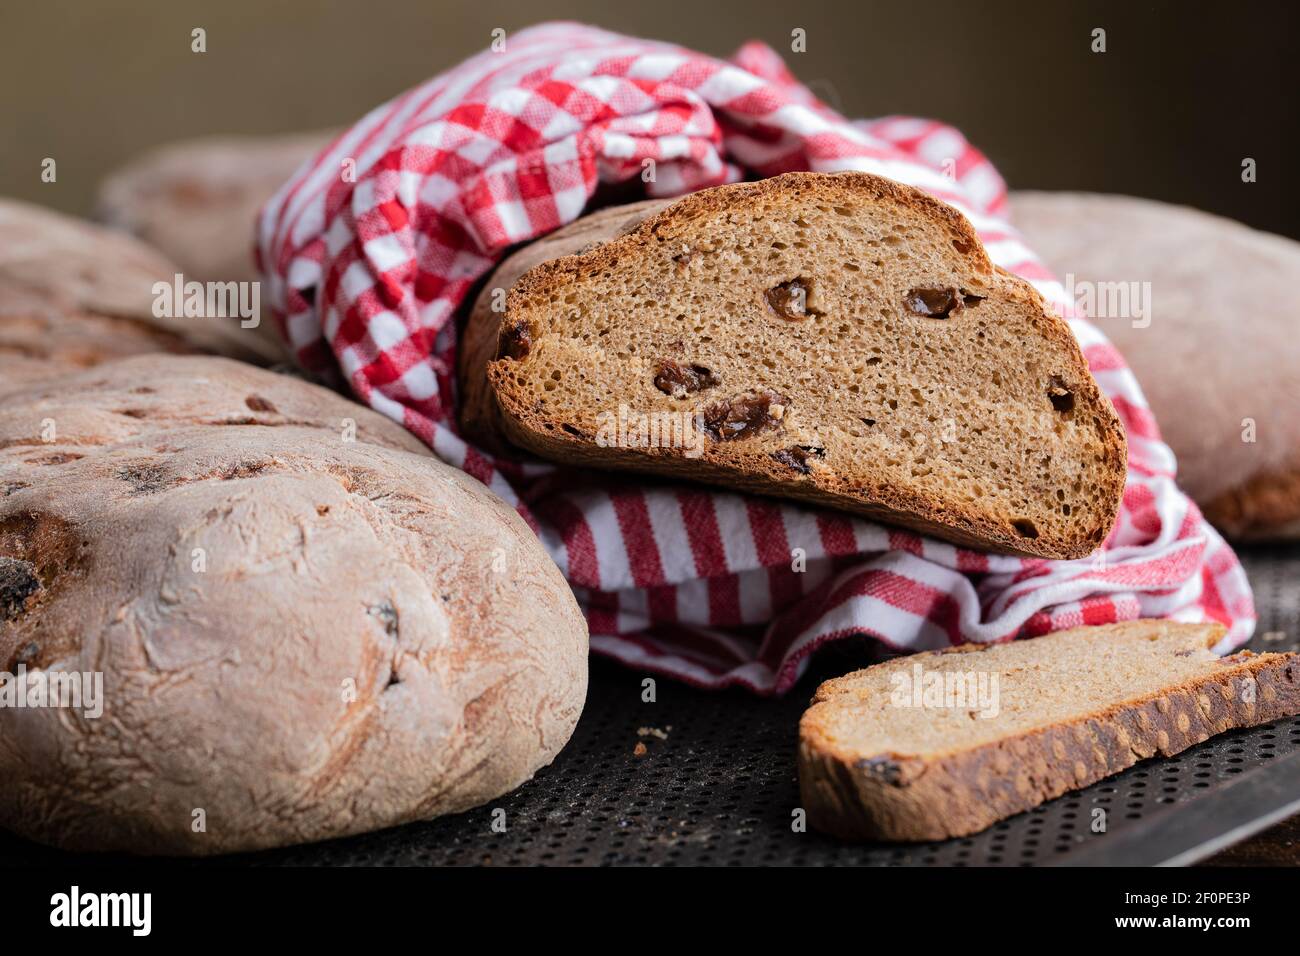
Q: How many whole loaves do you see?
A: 4